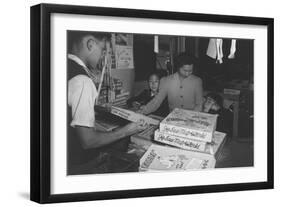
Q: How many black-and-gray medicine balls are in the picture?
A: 0